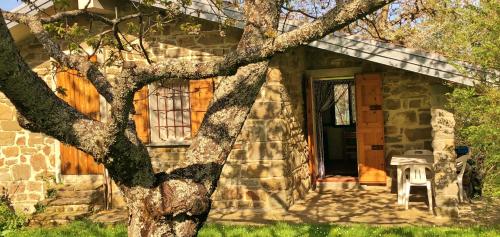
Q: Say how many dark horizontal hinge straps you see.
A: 2